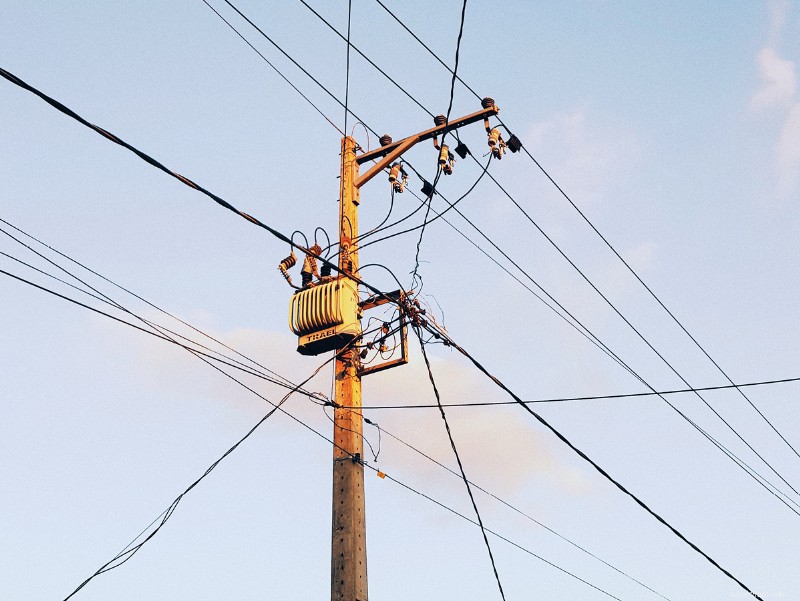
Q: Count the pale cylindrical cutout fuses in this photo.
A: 3